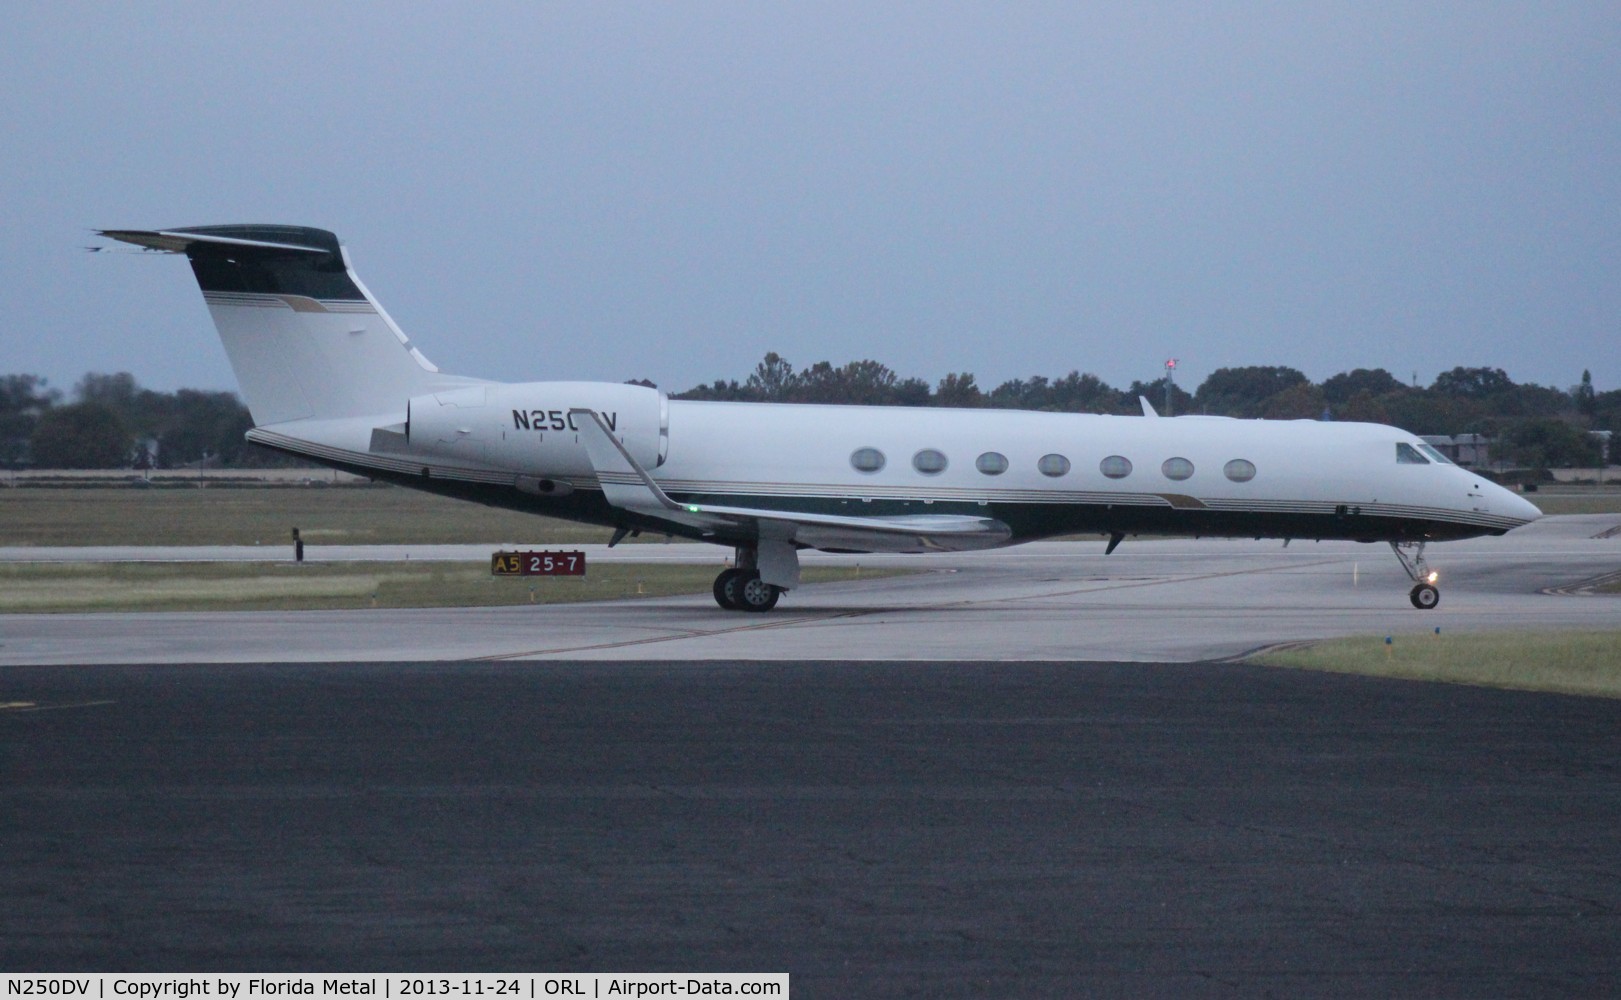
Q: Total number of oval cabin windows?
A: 7